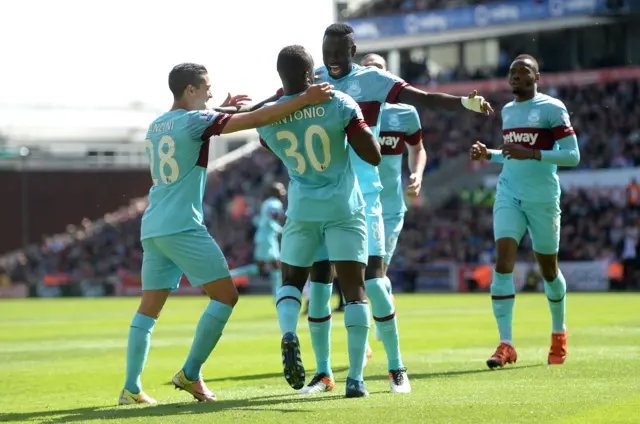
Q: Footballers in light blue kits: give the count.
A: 6